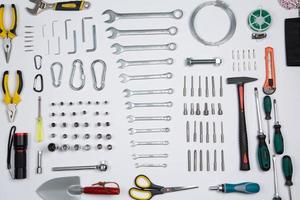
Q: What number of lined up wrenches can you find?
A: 12